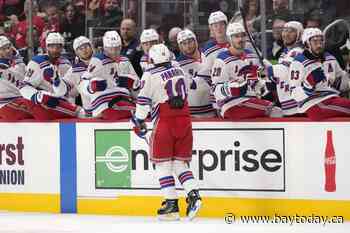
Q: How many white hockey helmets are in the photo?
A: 11